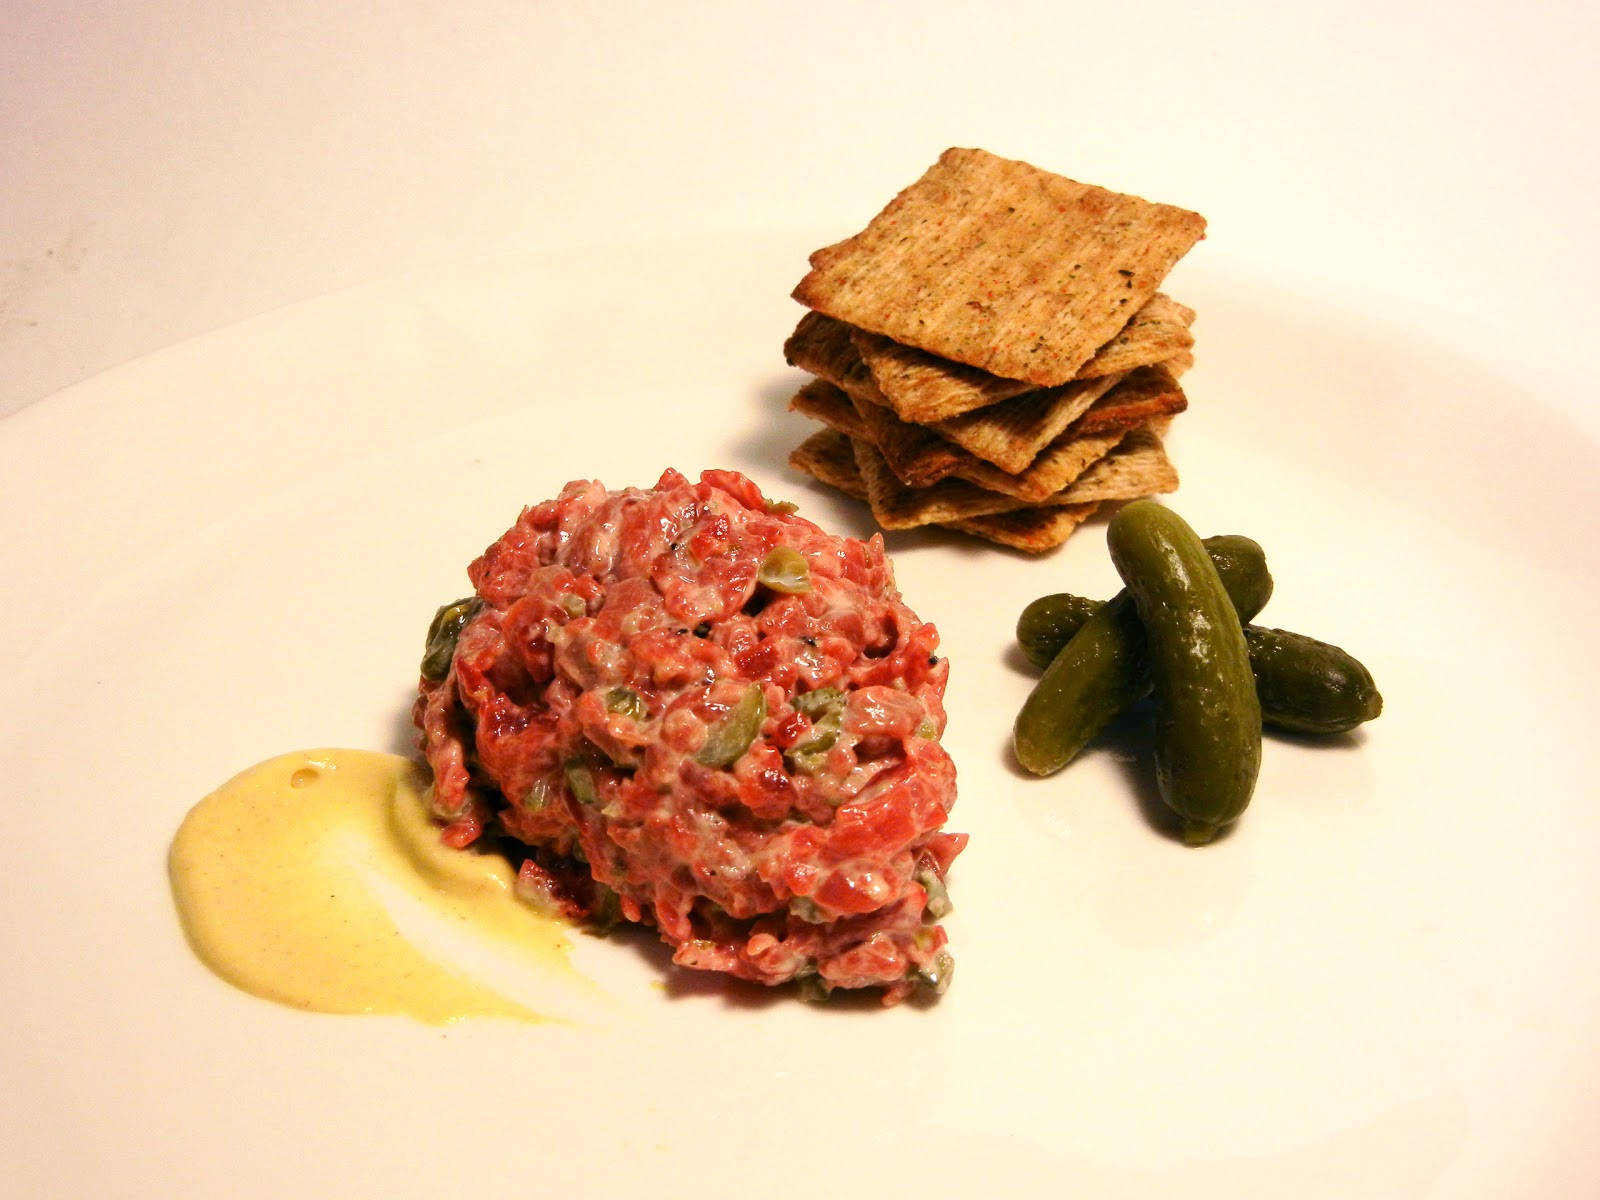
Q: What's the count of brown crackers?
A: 7